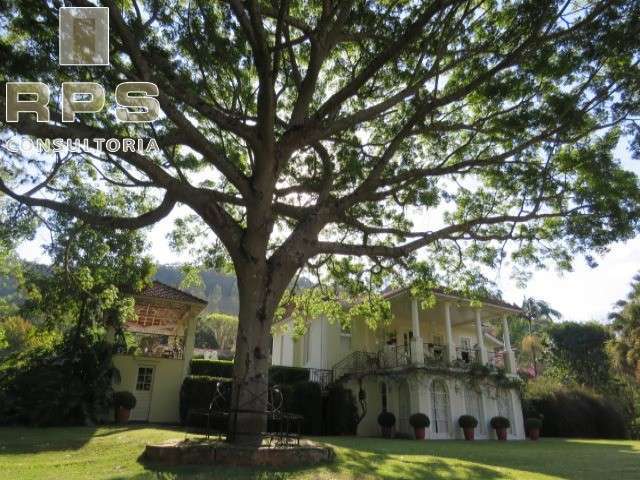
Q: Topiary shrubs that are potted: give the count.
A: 6